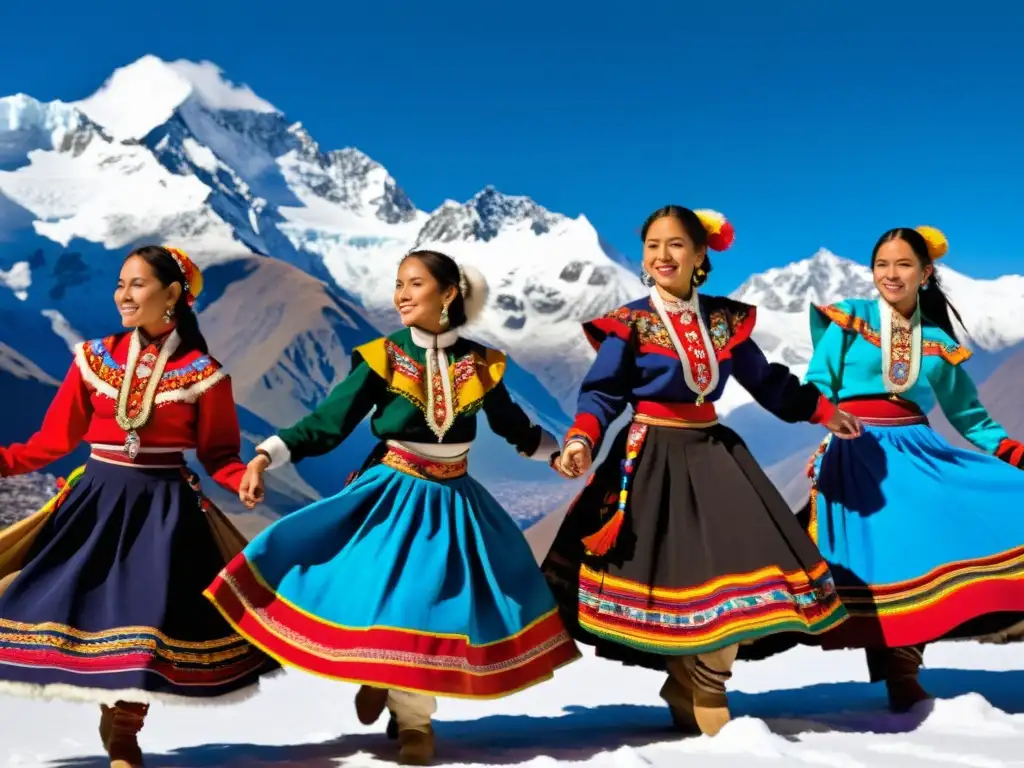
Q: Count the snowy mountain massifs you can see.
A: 3